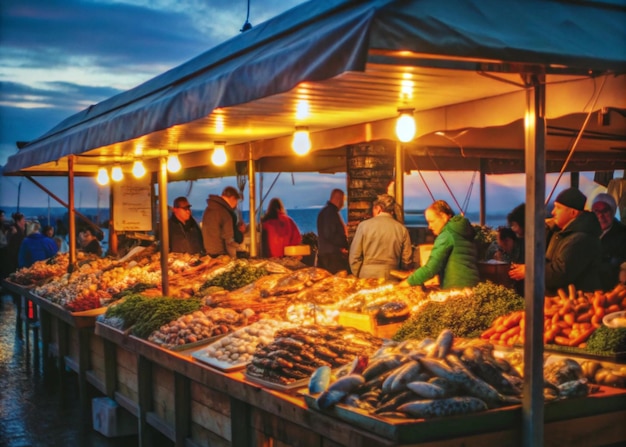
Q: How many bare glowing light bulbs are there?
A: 7